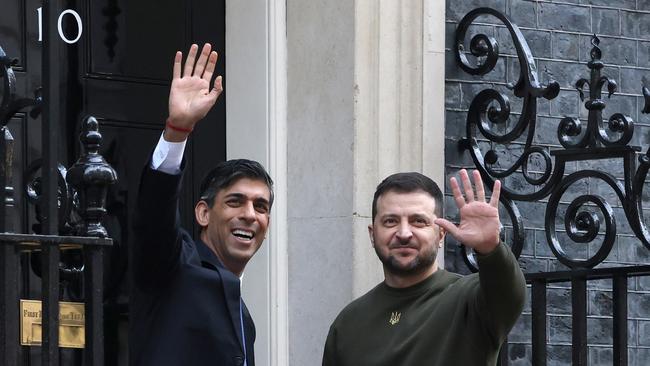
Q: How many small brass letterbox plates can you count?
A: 1